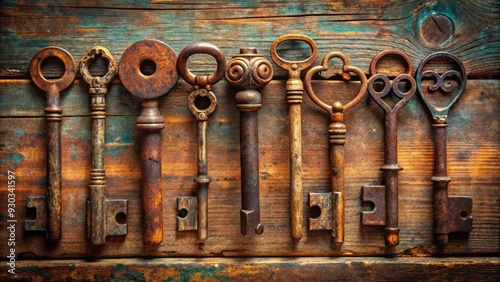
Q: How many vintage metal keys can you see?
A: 9